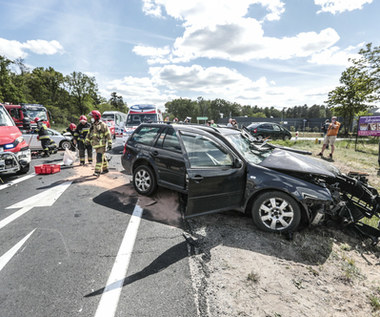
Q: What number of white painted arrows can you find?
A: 2